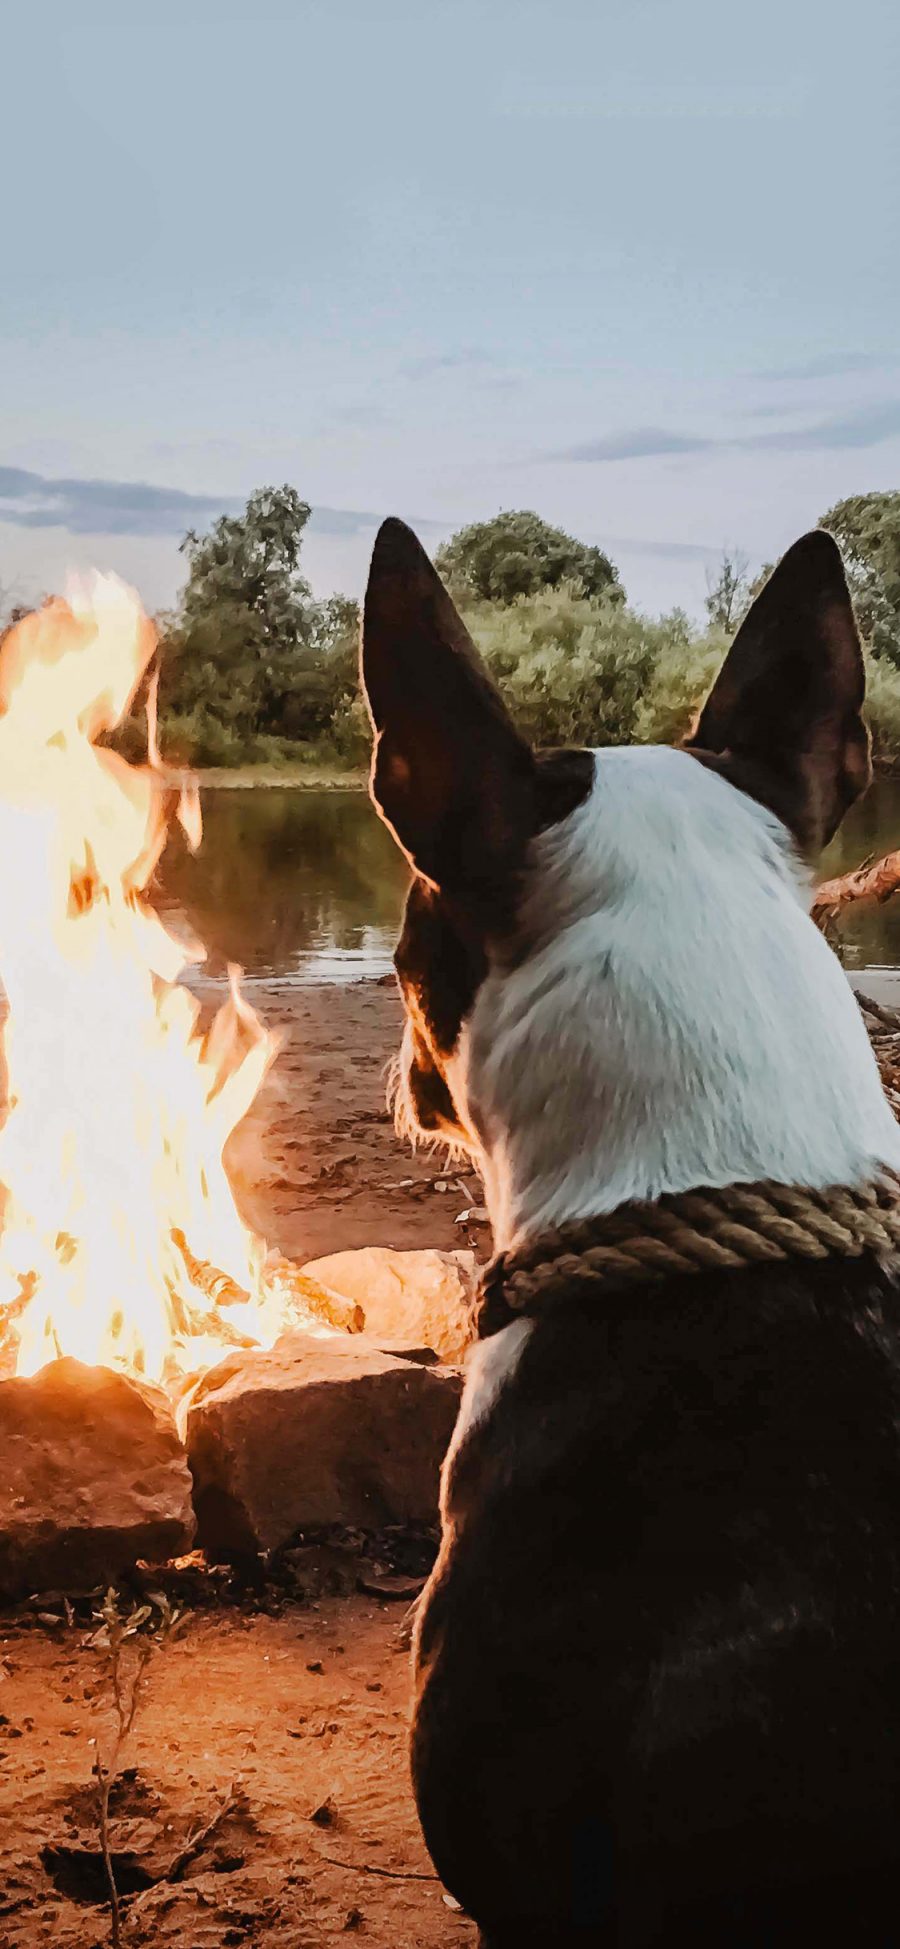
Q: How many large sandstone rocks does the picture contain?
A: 3